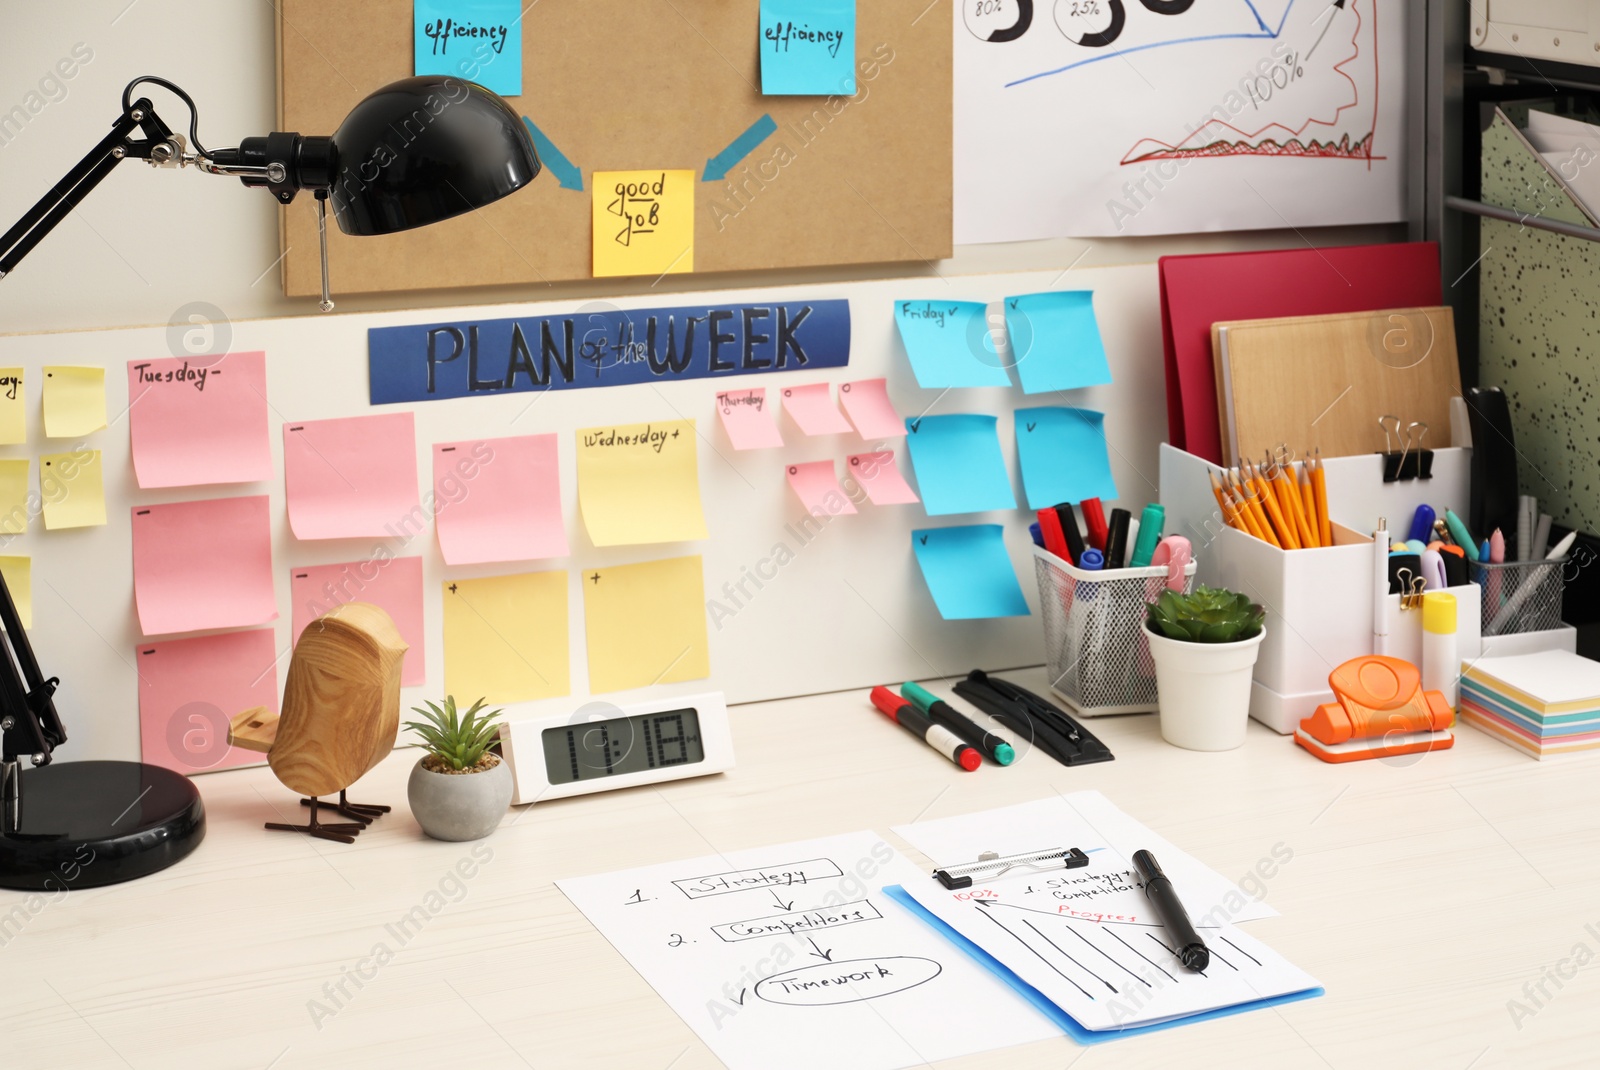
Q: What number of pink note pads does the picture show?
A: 11